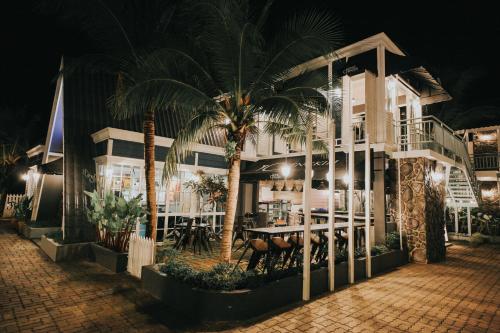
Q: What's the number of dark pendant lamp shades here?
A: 4